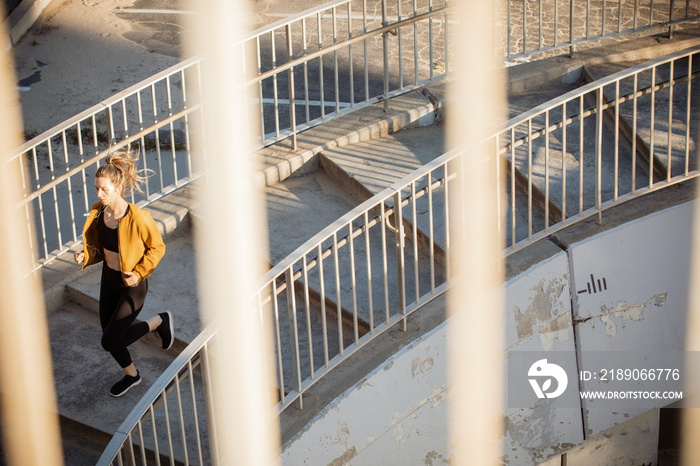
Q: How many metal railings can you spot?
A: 2